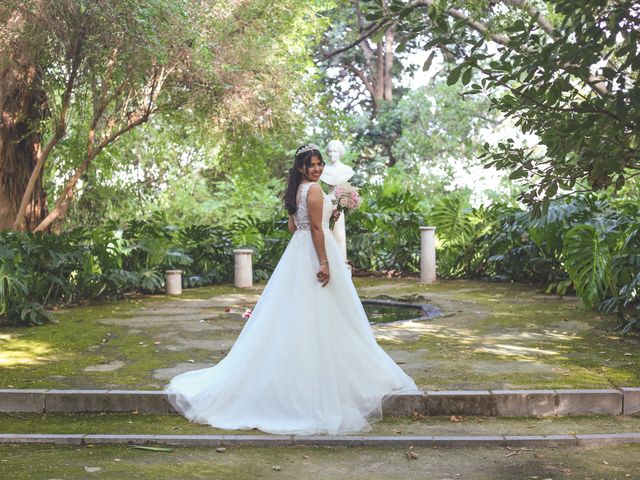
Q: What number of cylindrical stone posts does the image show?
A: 3